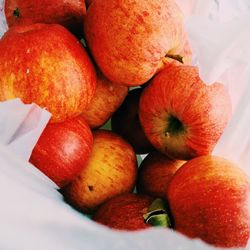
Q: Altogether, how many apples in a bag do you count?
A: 11